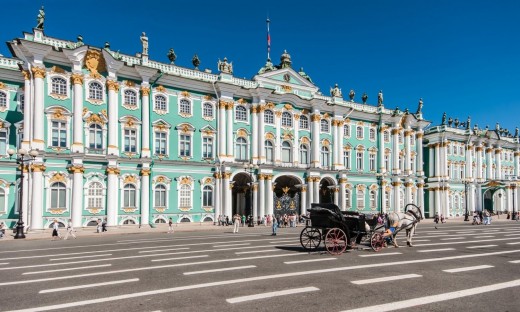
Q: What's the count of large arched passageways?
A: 3